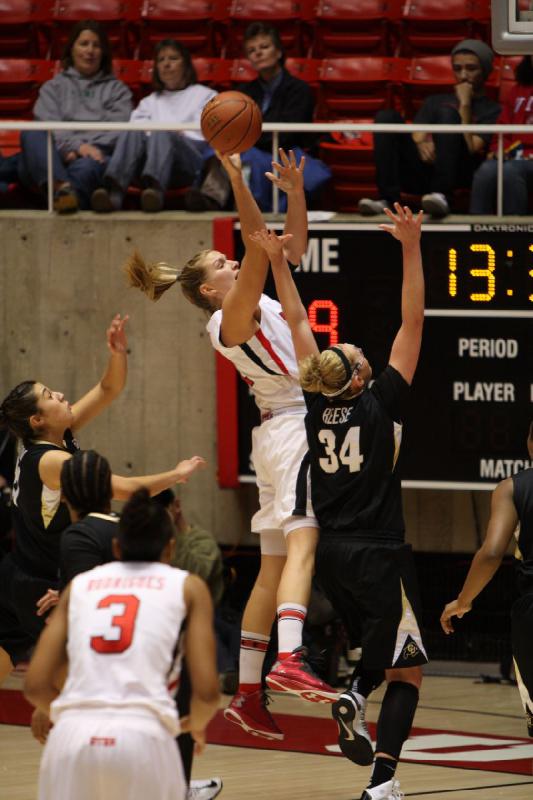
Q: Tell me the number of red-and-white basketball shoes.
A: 2